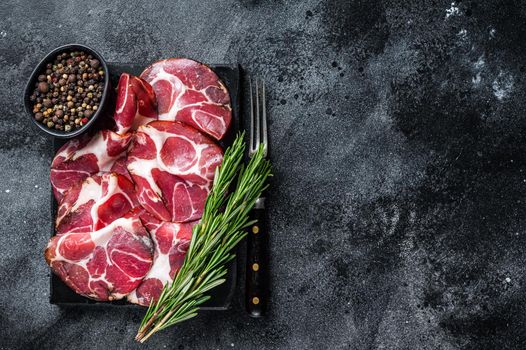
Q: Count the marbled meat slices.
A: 7